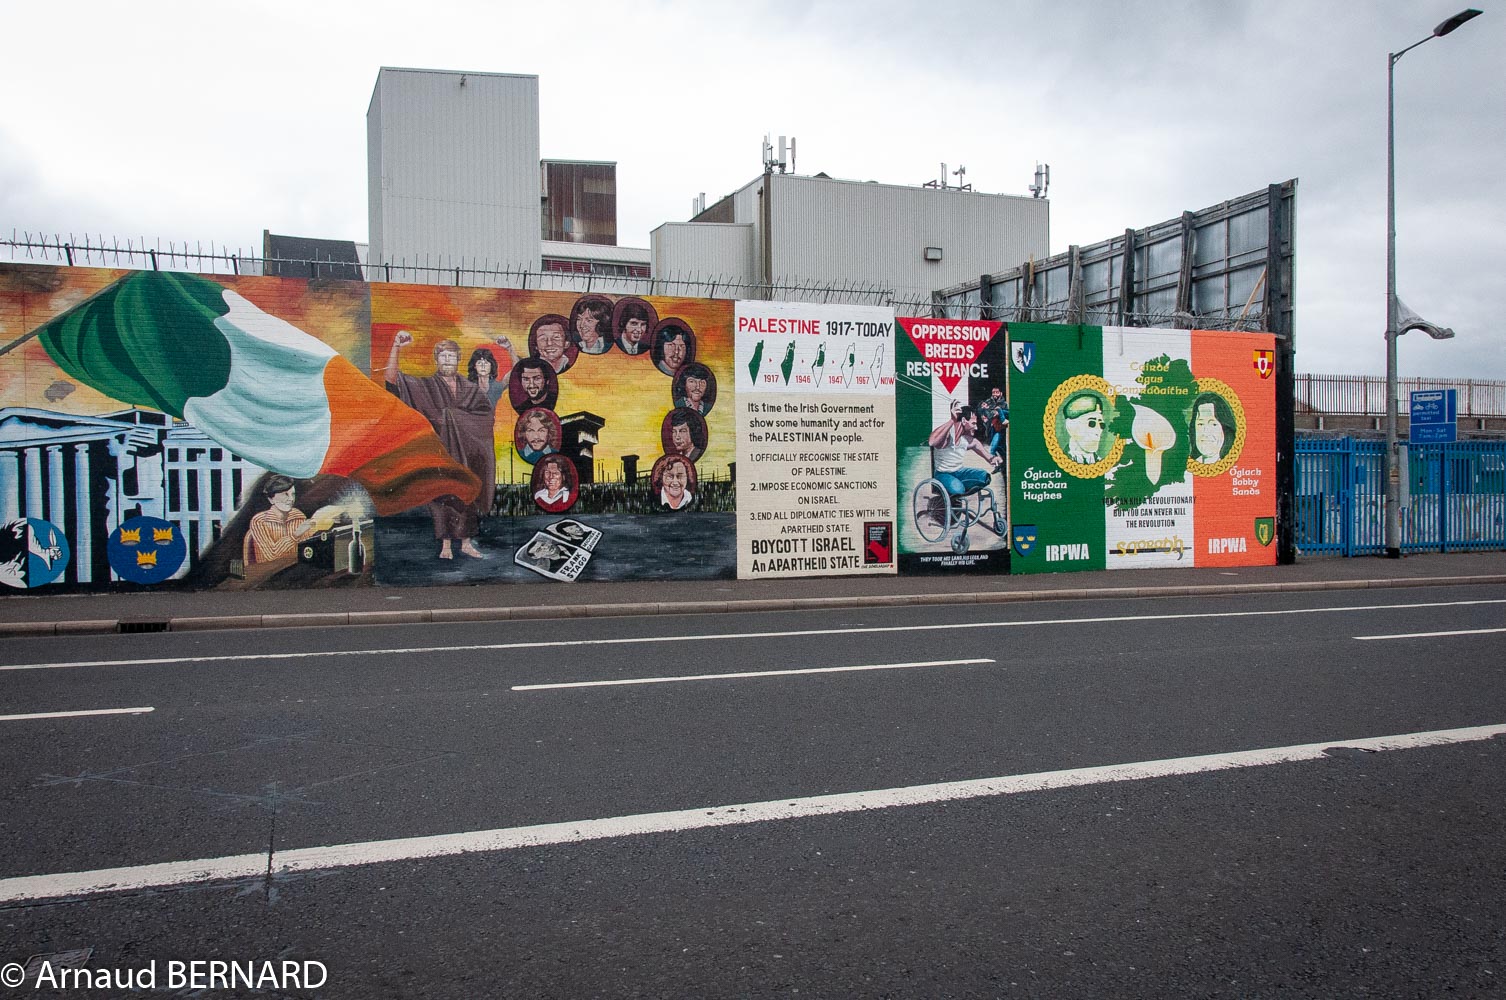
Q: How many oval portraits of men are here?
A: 12